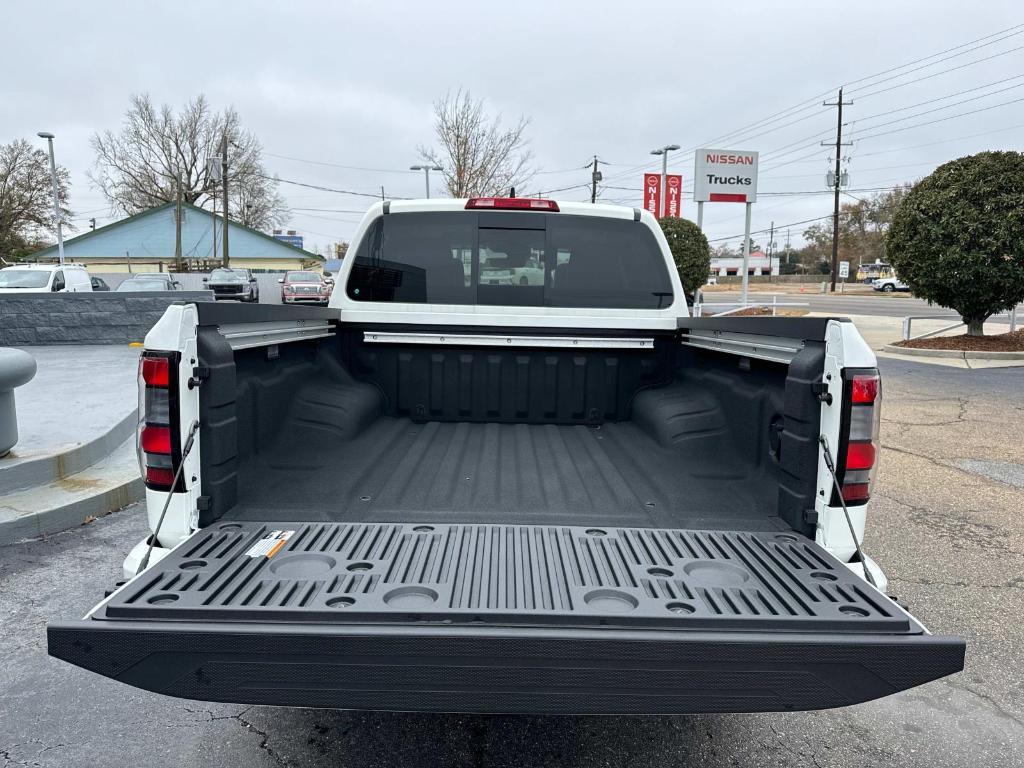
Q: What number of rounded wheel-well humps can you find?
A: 2